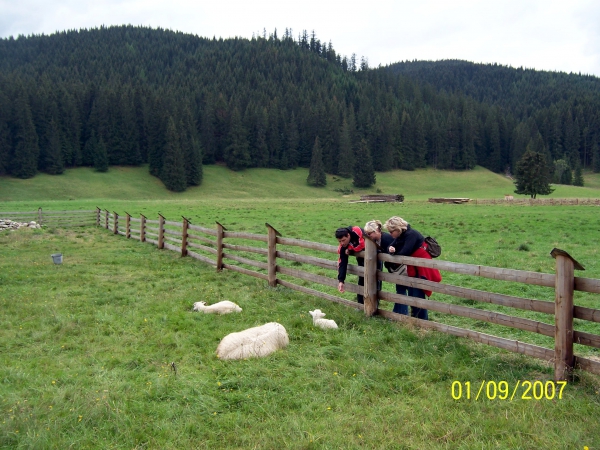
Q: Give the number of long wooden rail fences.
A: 1